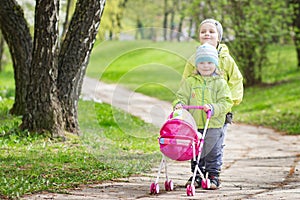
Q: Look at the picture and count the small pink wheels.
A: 8